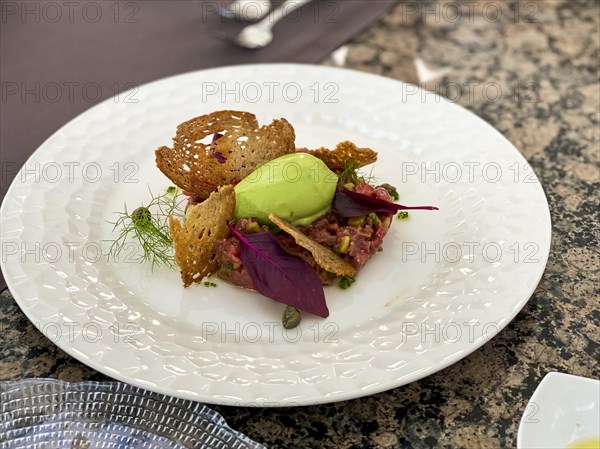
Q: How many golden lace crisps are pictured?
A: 4